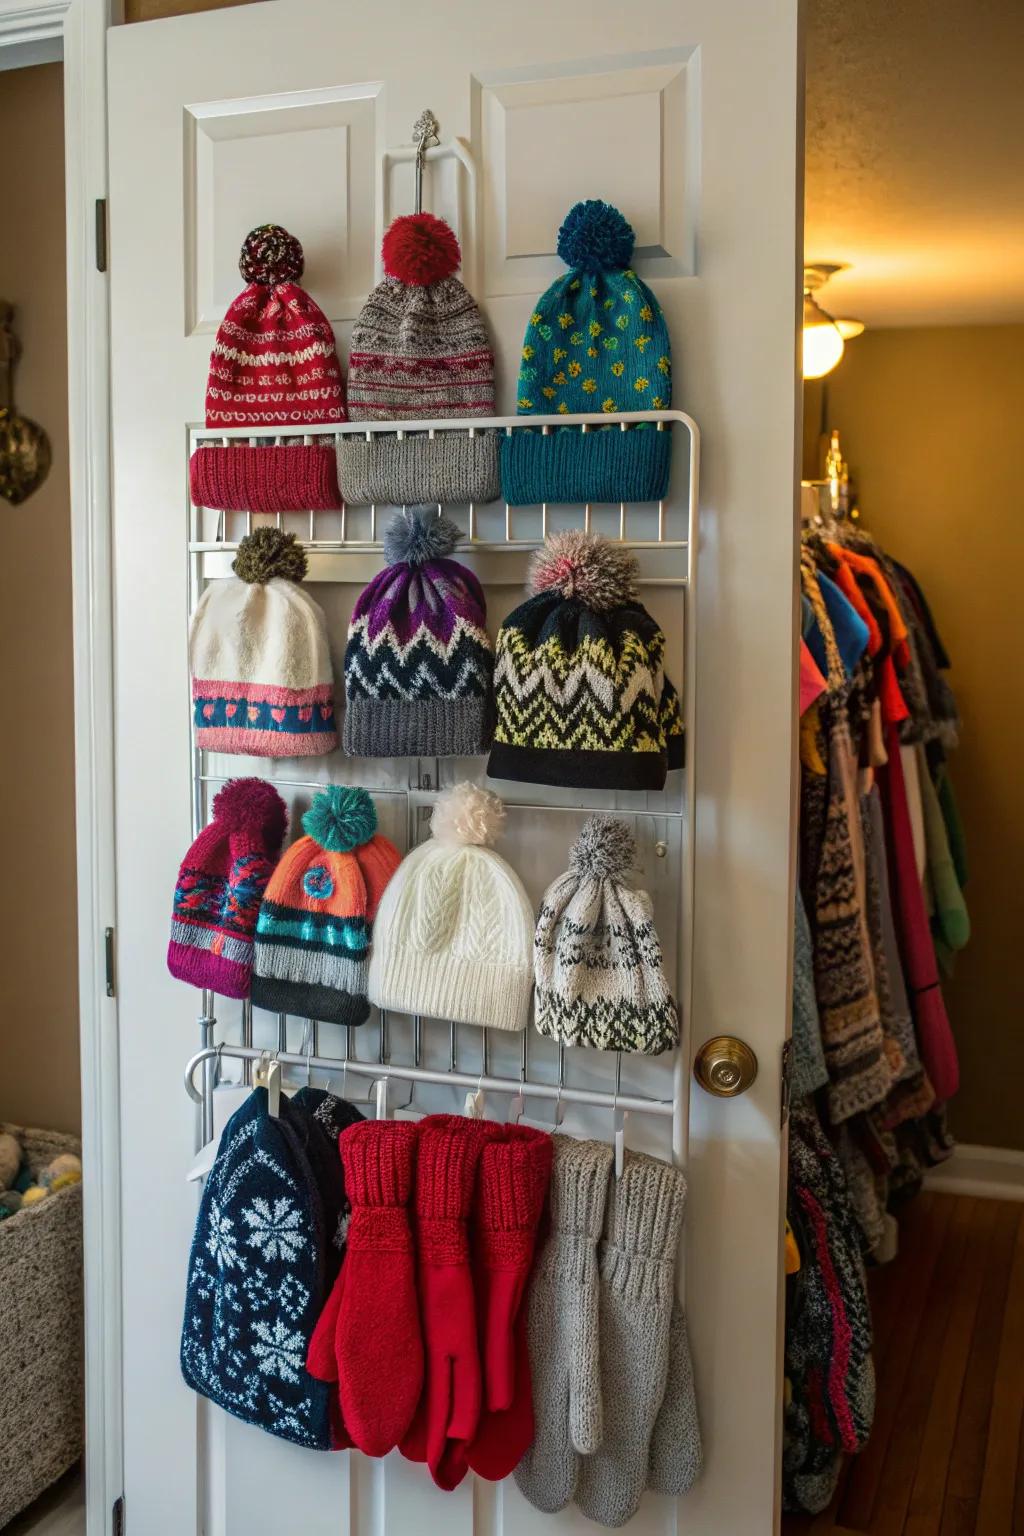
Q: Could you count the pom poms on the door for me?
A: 10